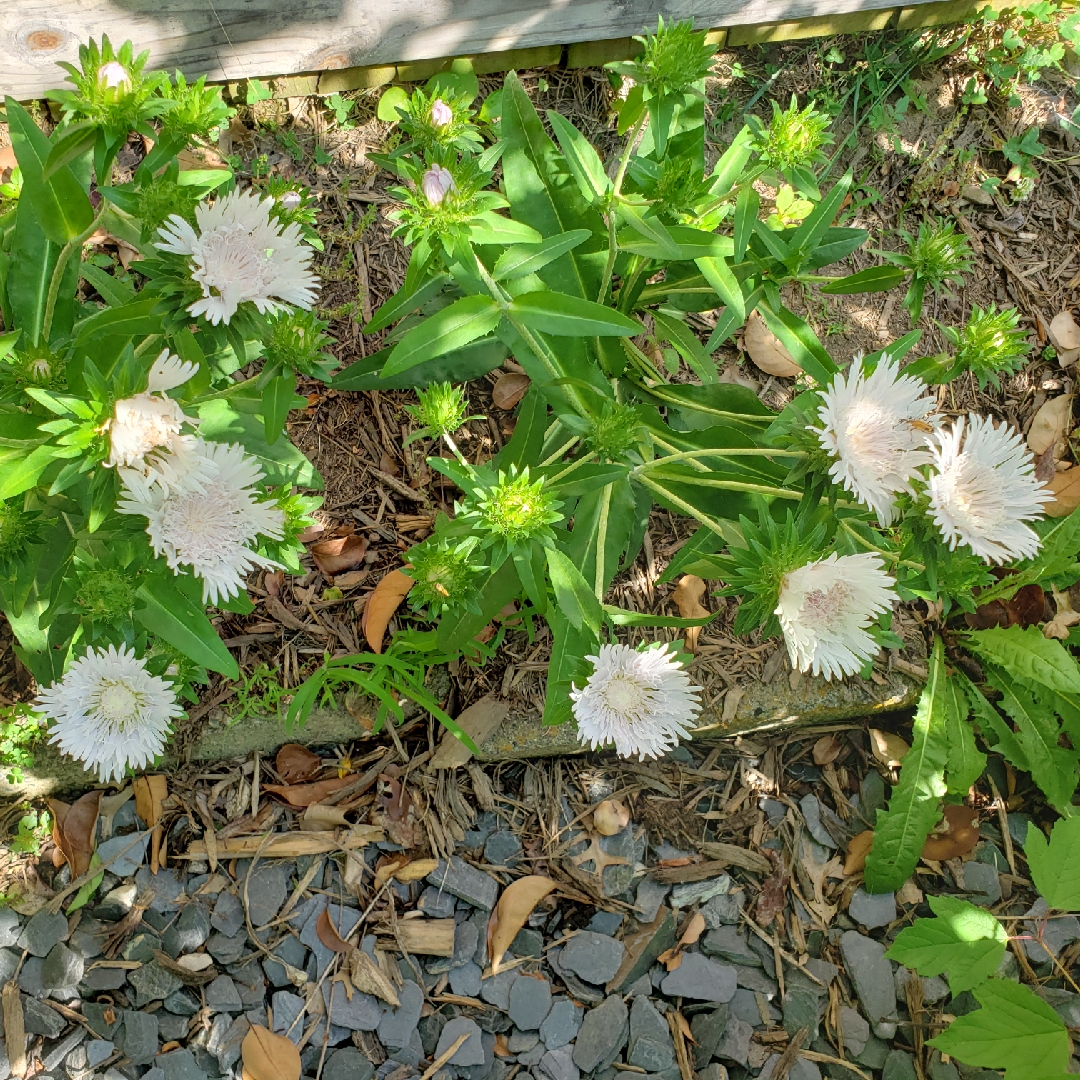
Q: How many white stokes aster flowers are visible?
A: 8